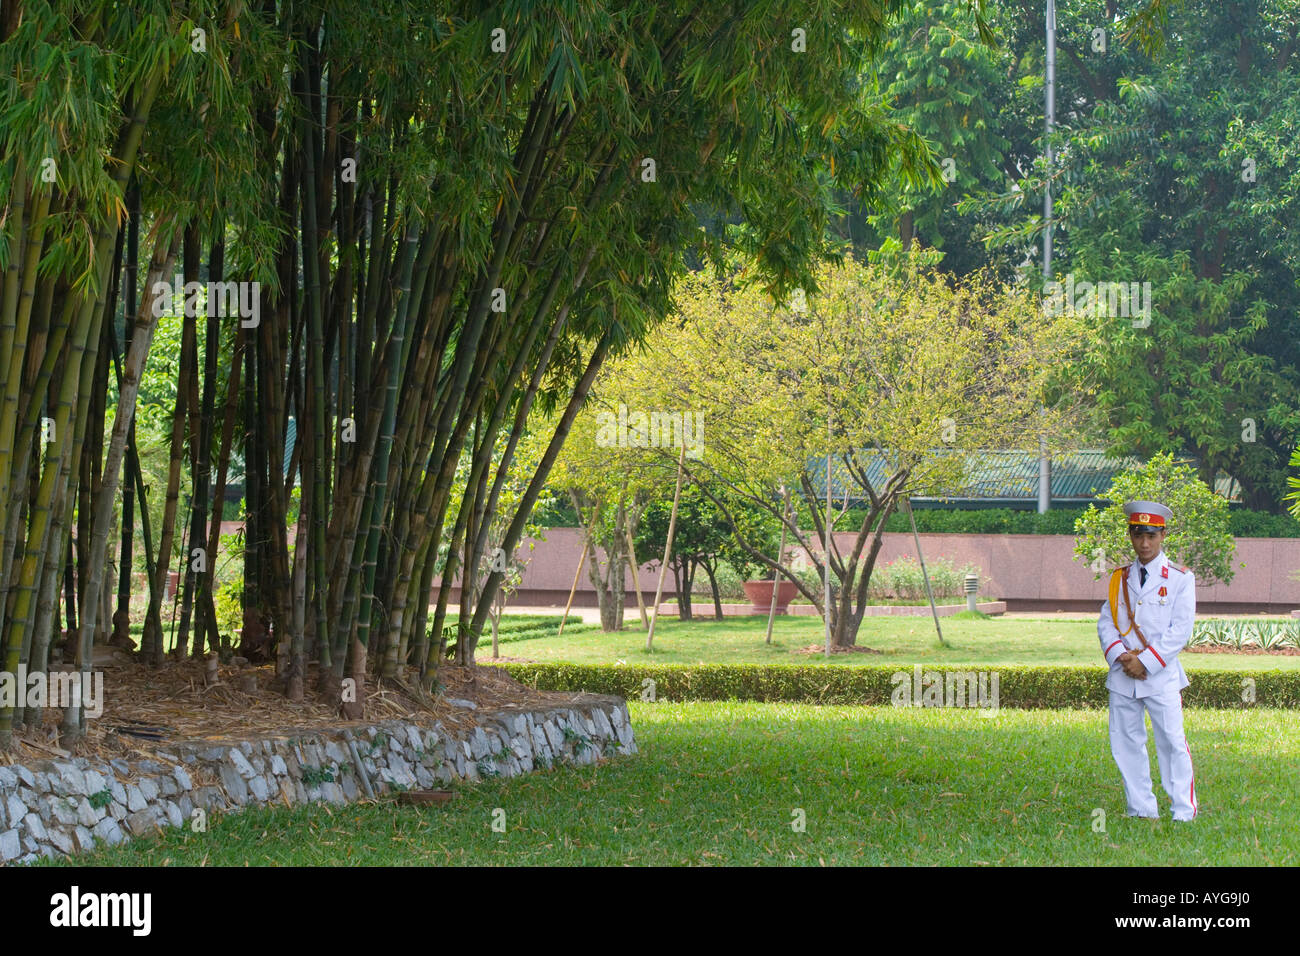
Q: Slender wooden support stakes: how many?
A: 6